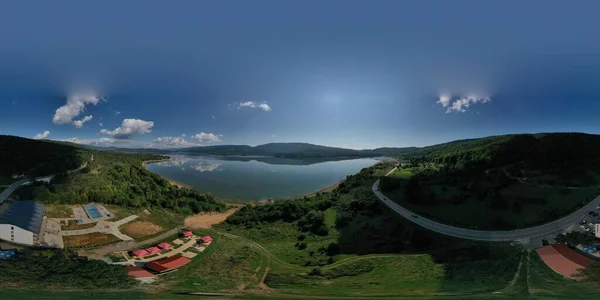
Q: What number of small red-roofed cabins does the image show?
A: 5